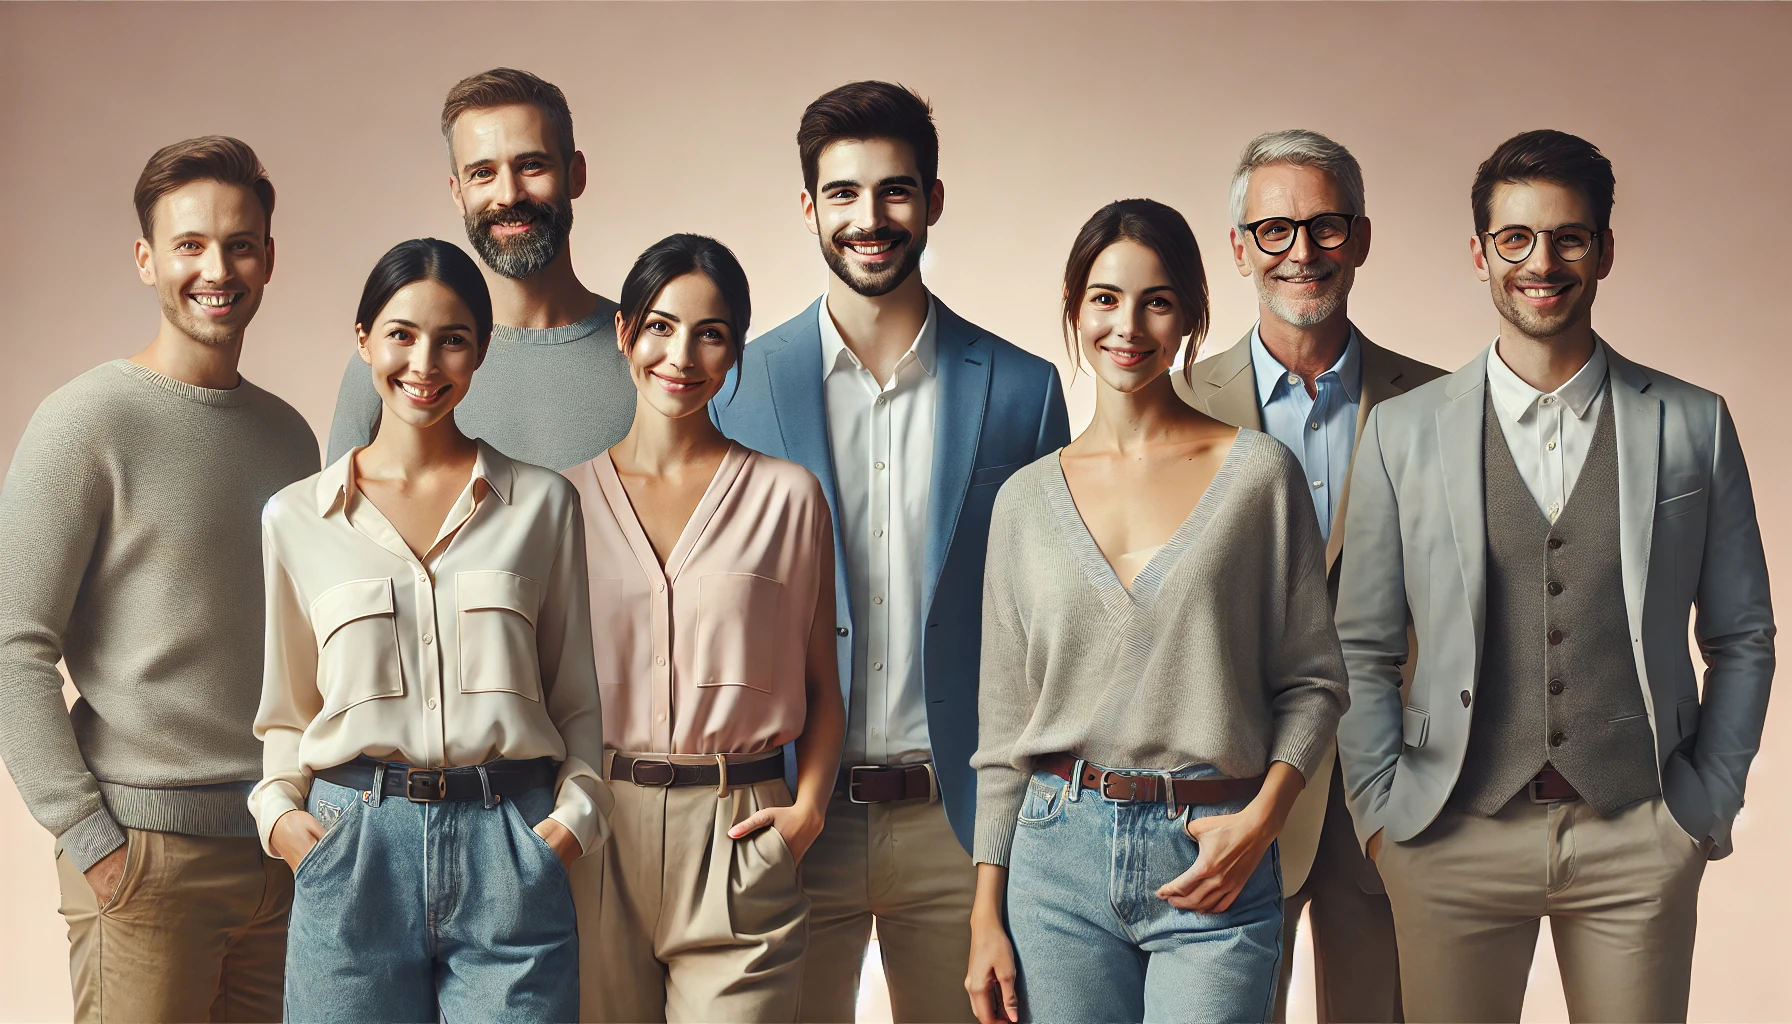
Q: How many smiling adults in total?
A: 8